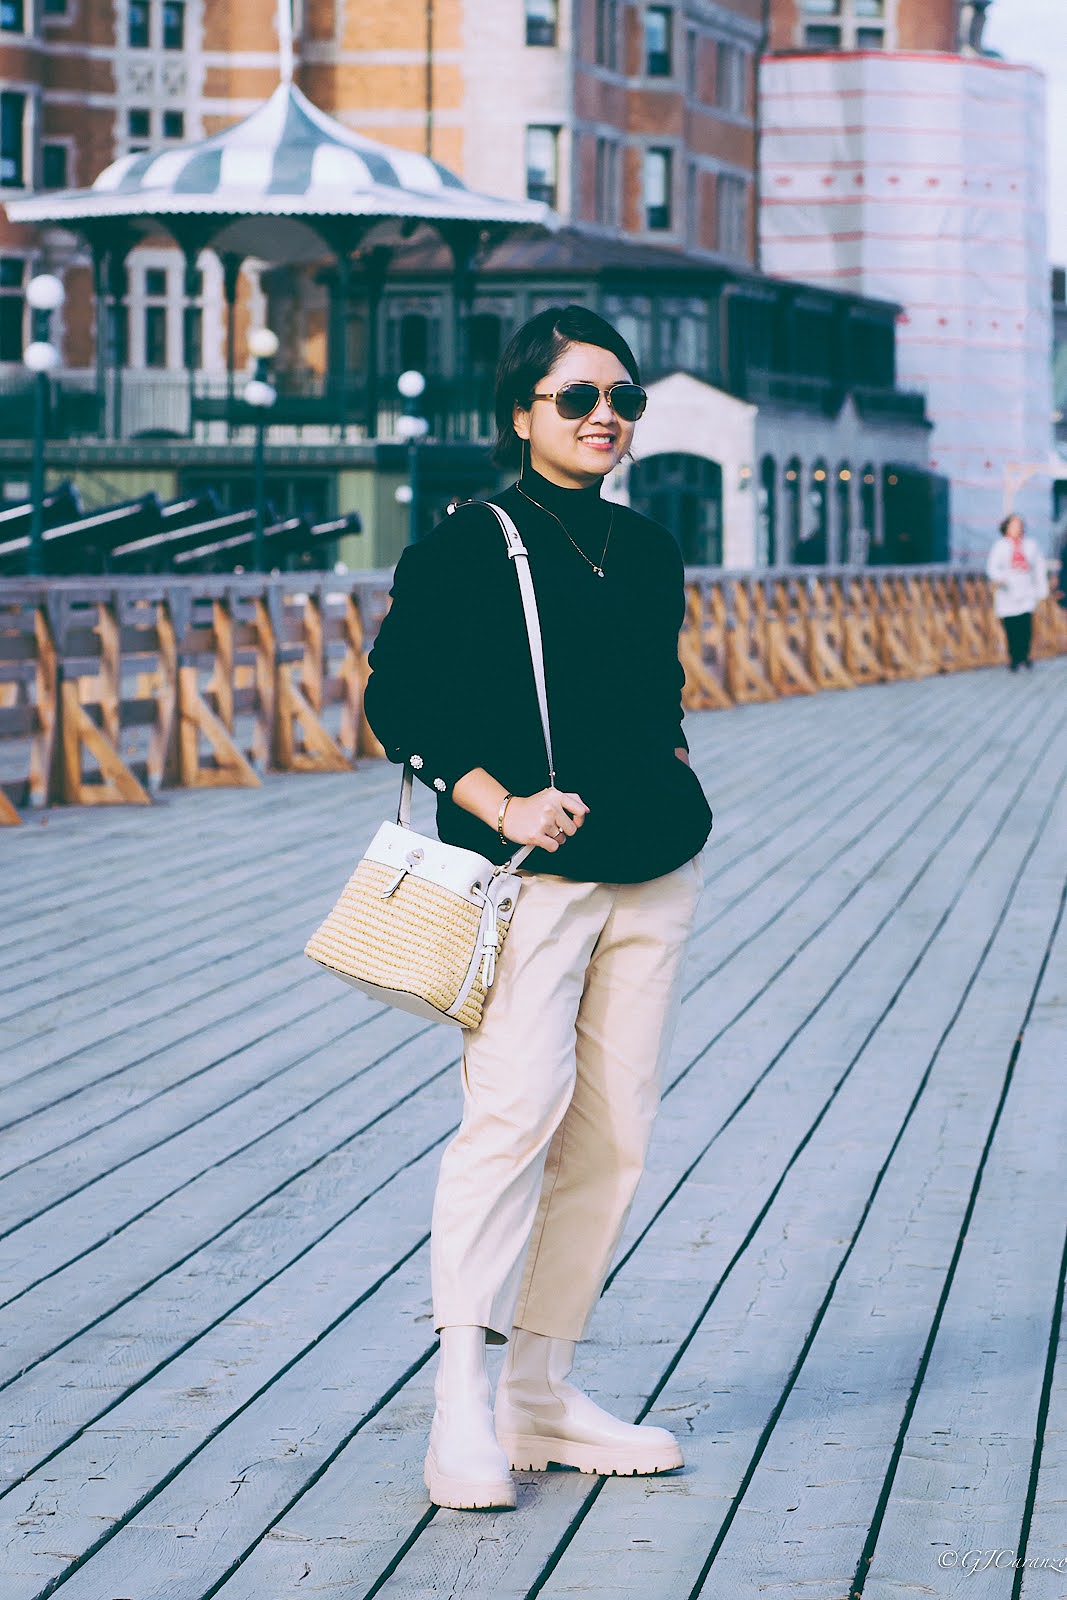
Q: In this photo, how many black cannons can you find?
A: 6